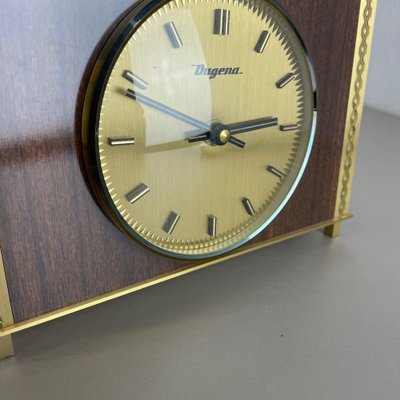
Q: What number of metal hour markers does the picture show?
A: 12